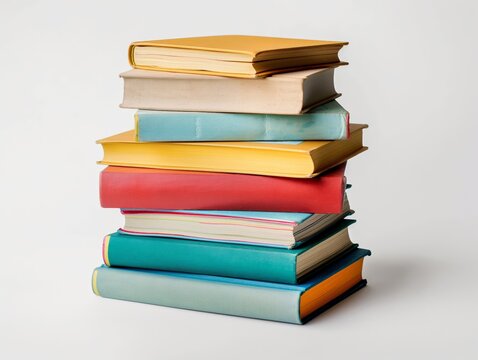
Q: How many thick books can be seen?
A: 8